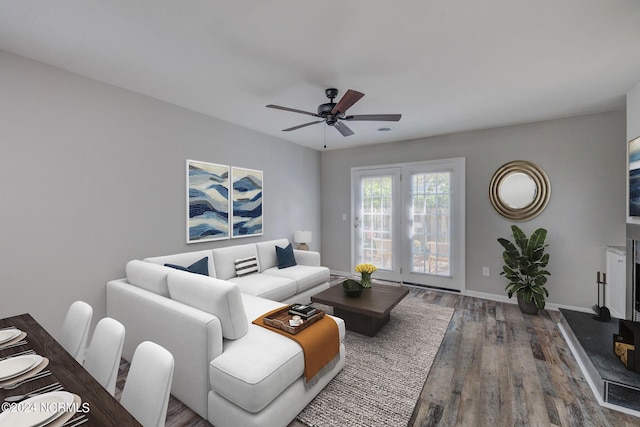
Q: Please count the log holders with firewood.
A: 1